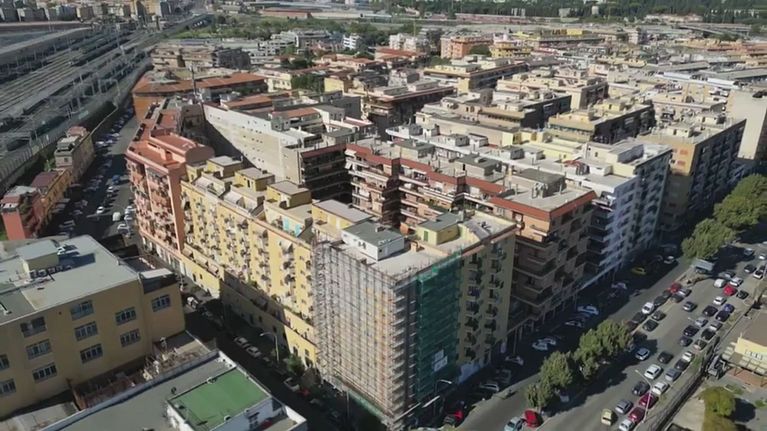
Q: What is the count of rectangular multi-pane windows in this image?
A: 11